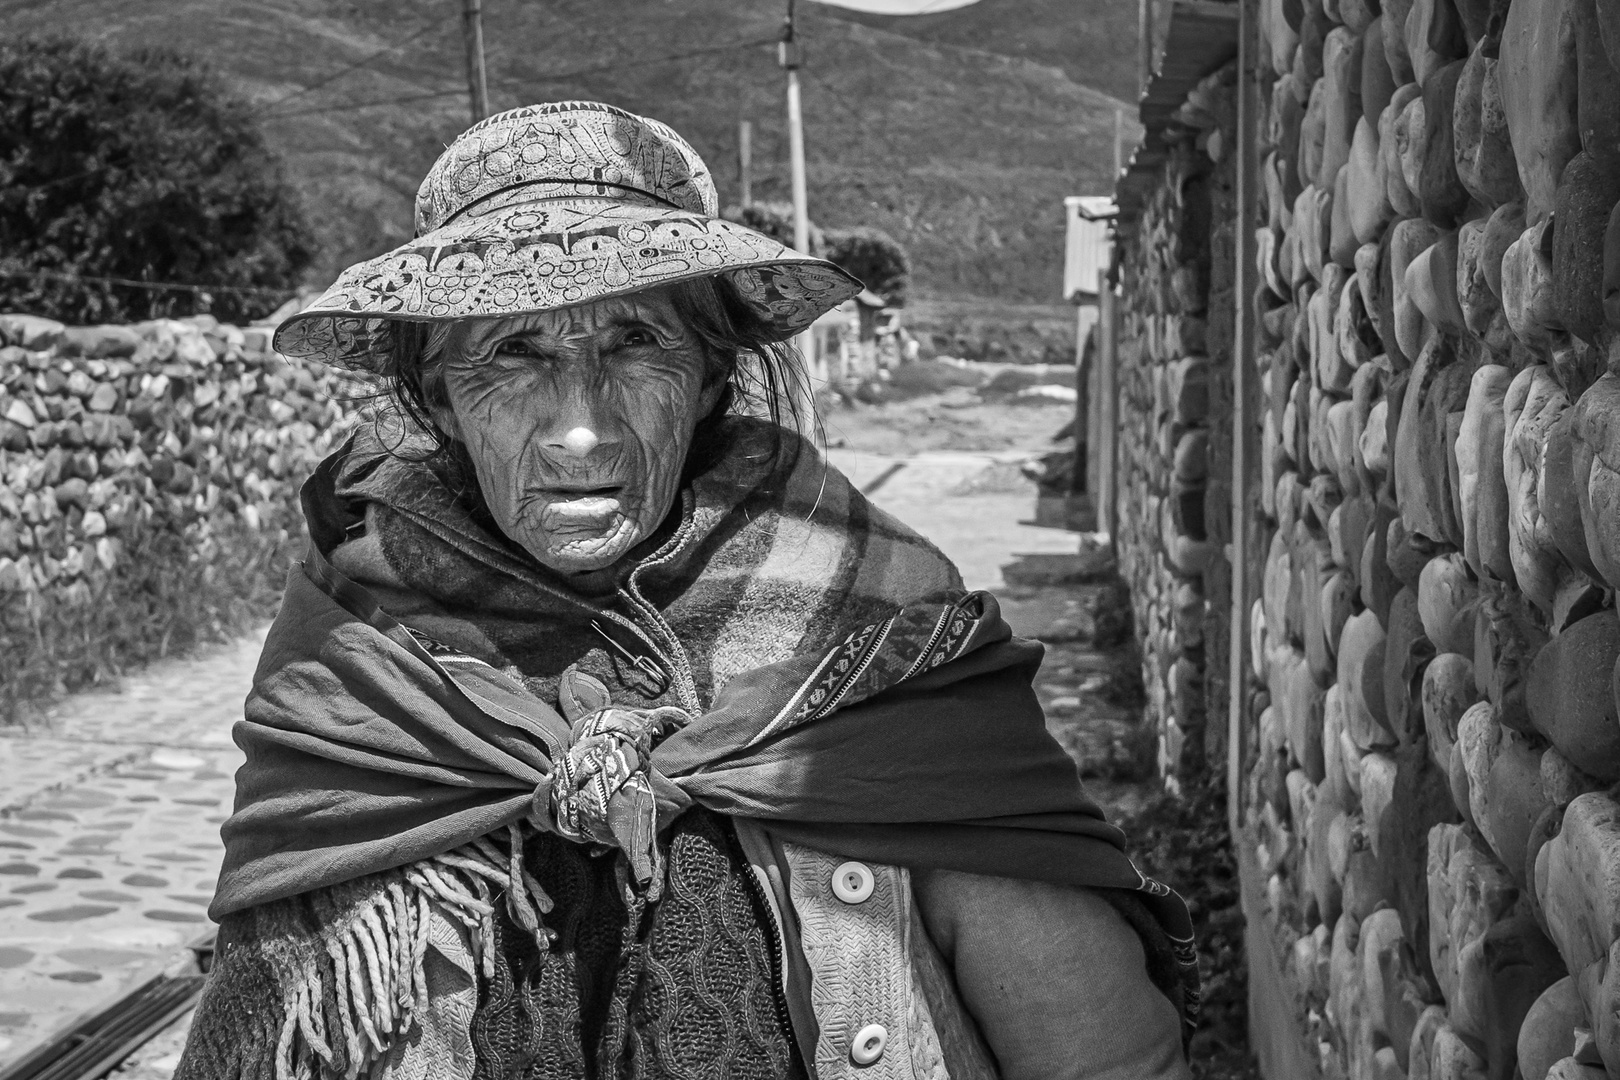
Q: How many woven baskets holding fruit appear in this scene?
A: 0